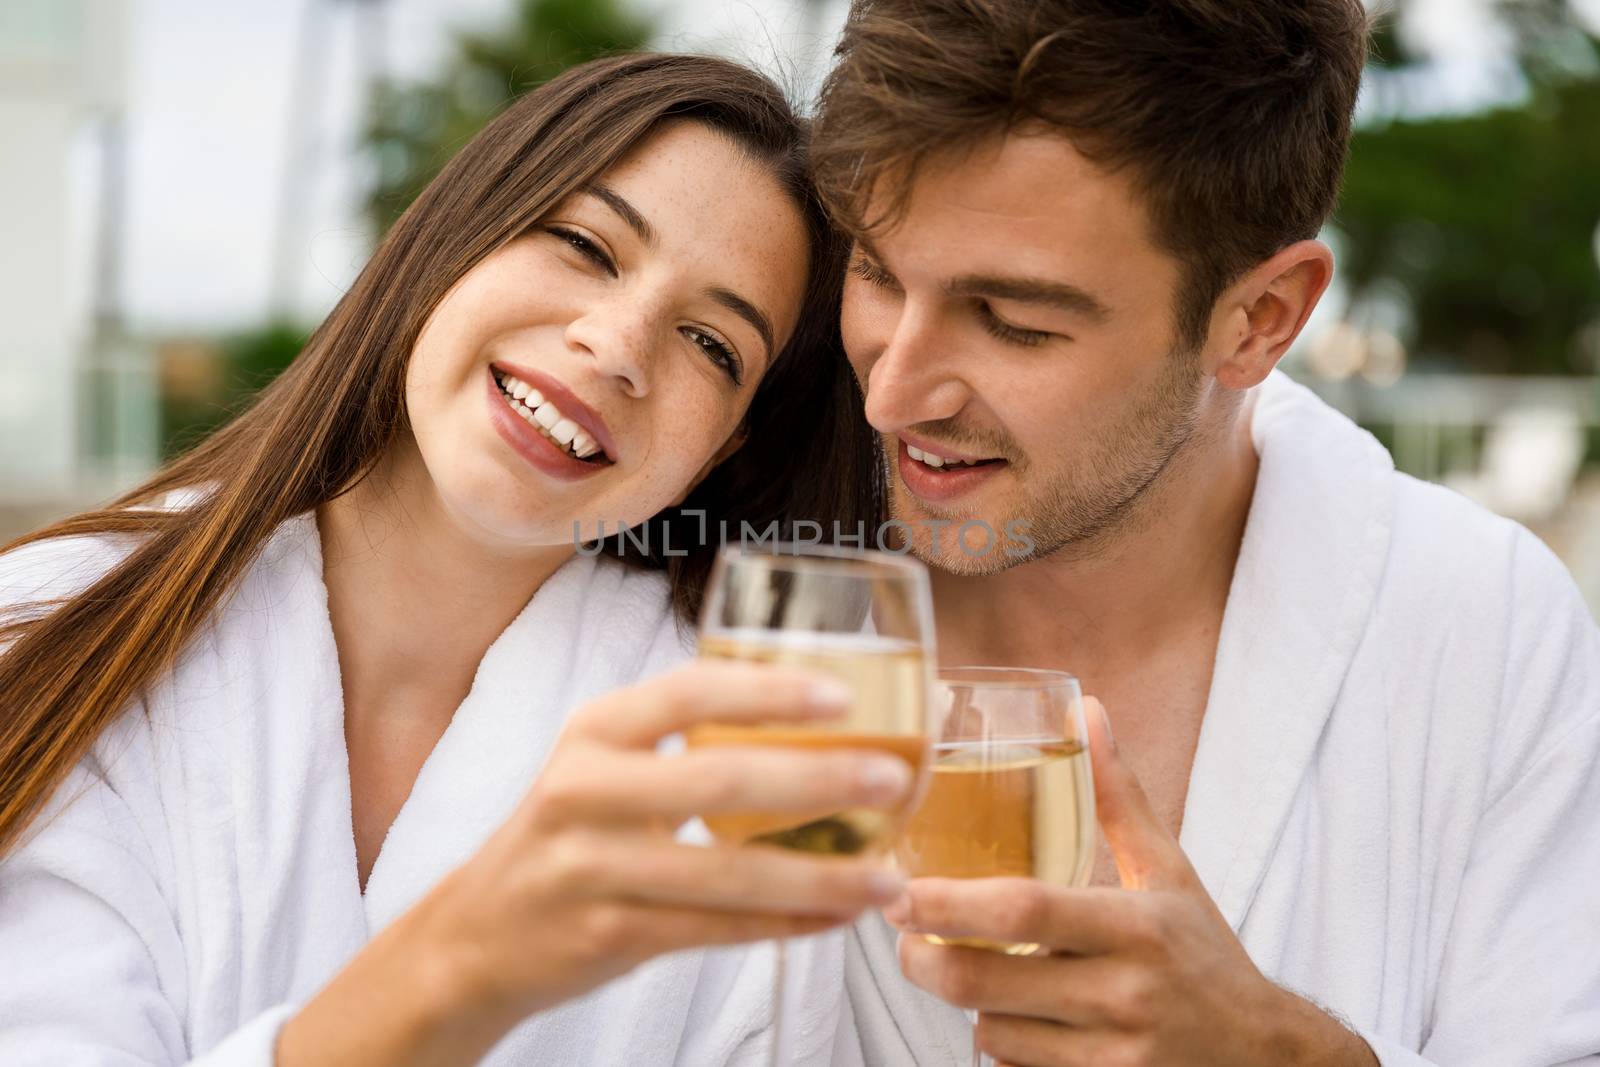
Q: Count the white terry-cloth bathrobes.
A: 2